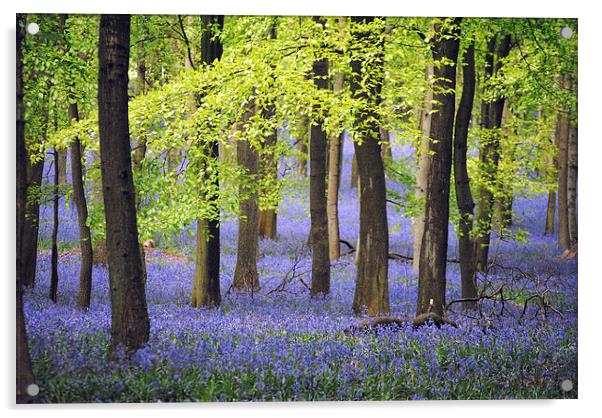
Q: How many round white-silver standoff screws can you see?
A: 4